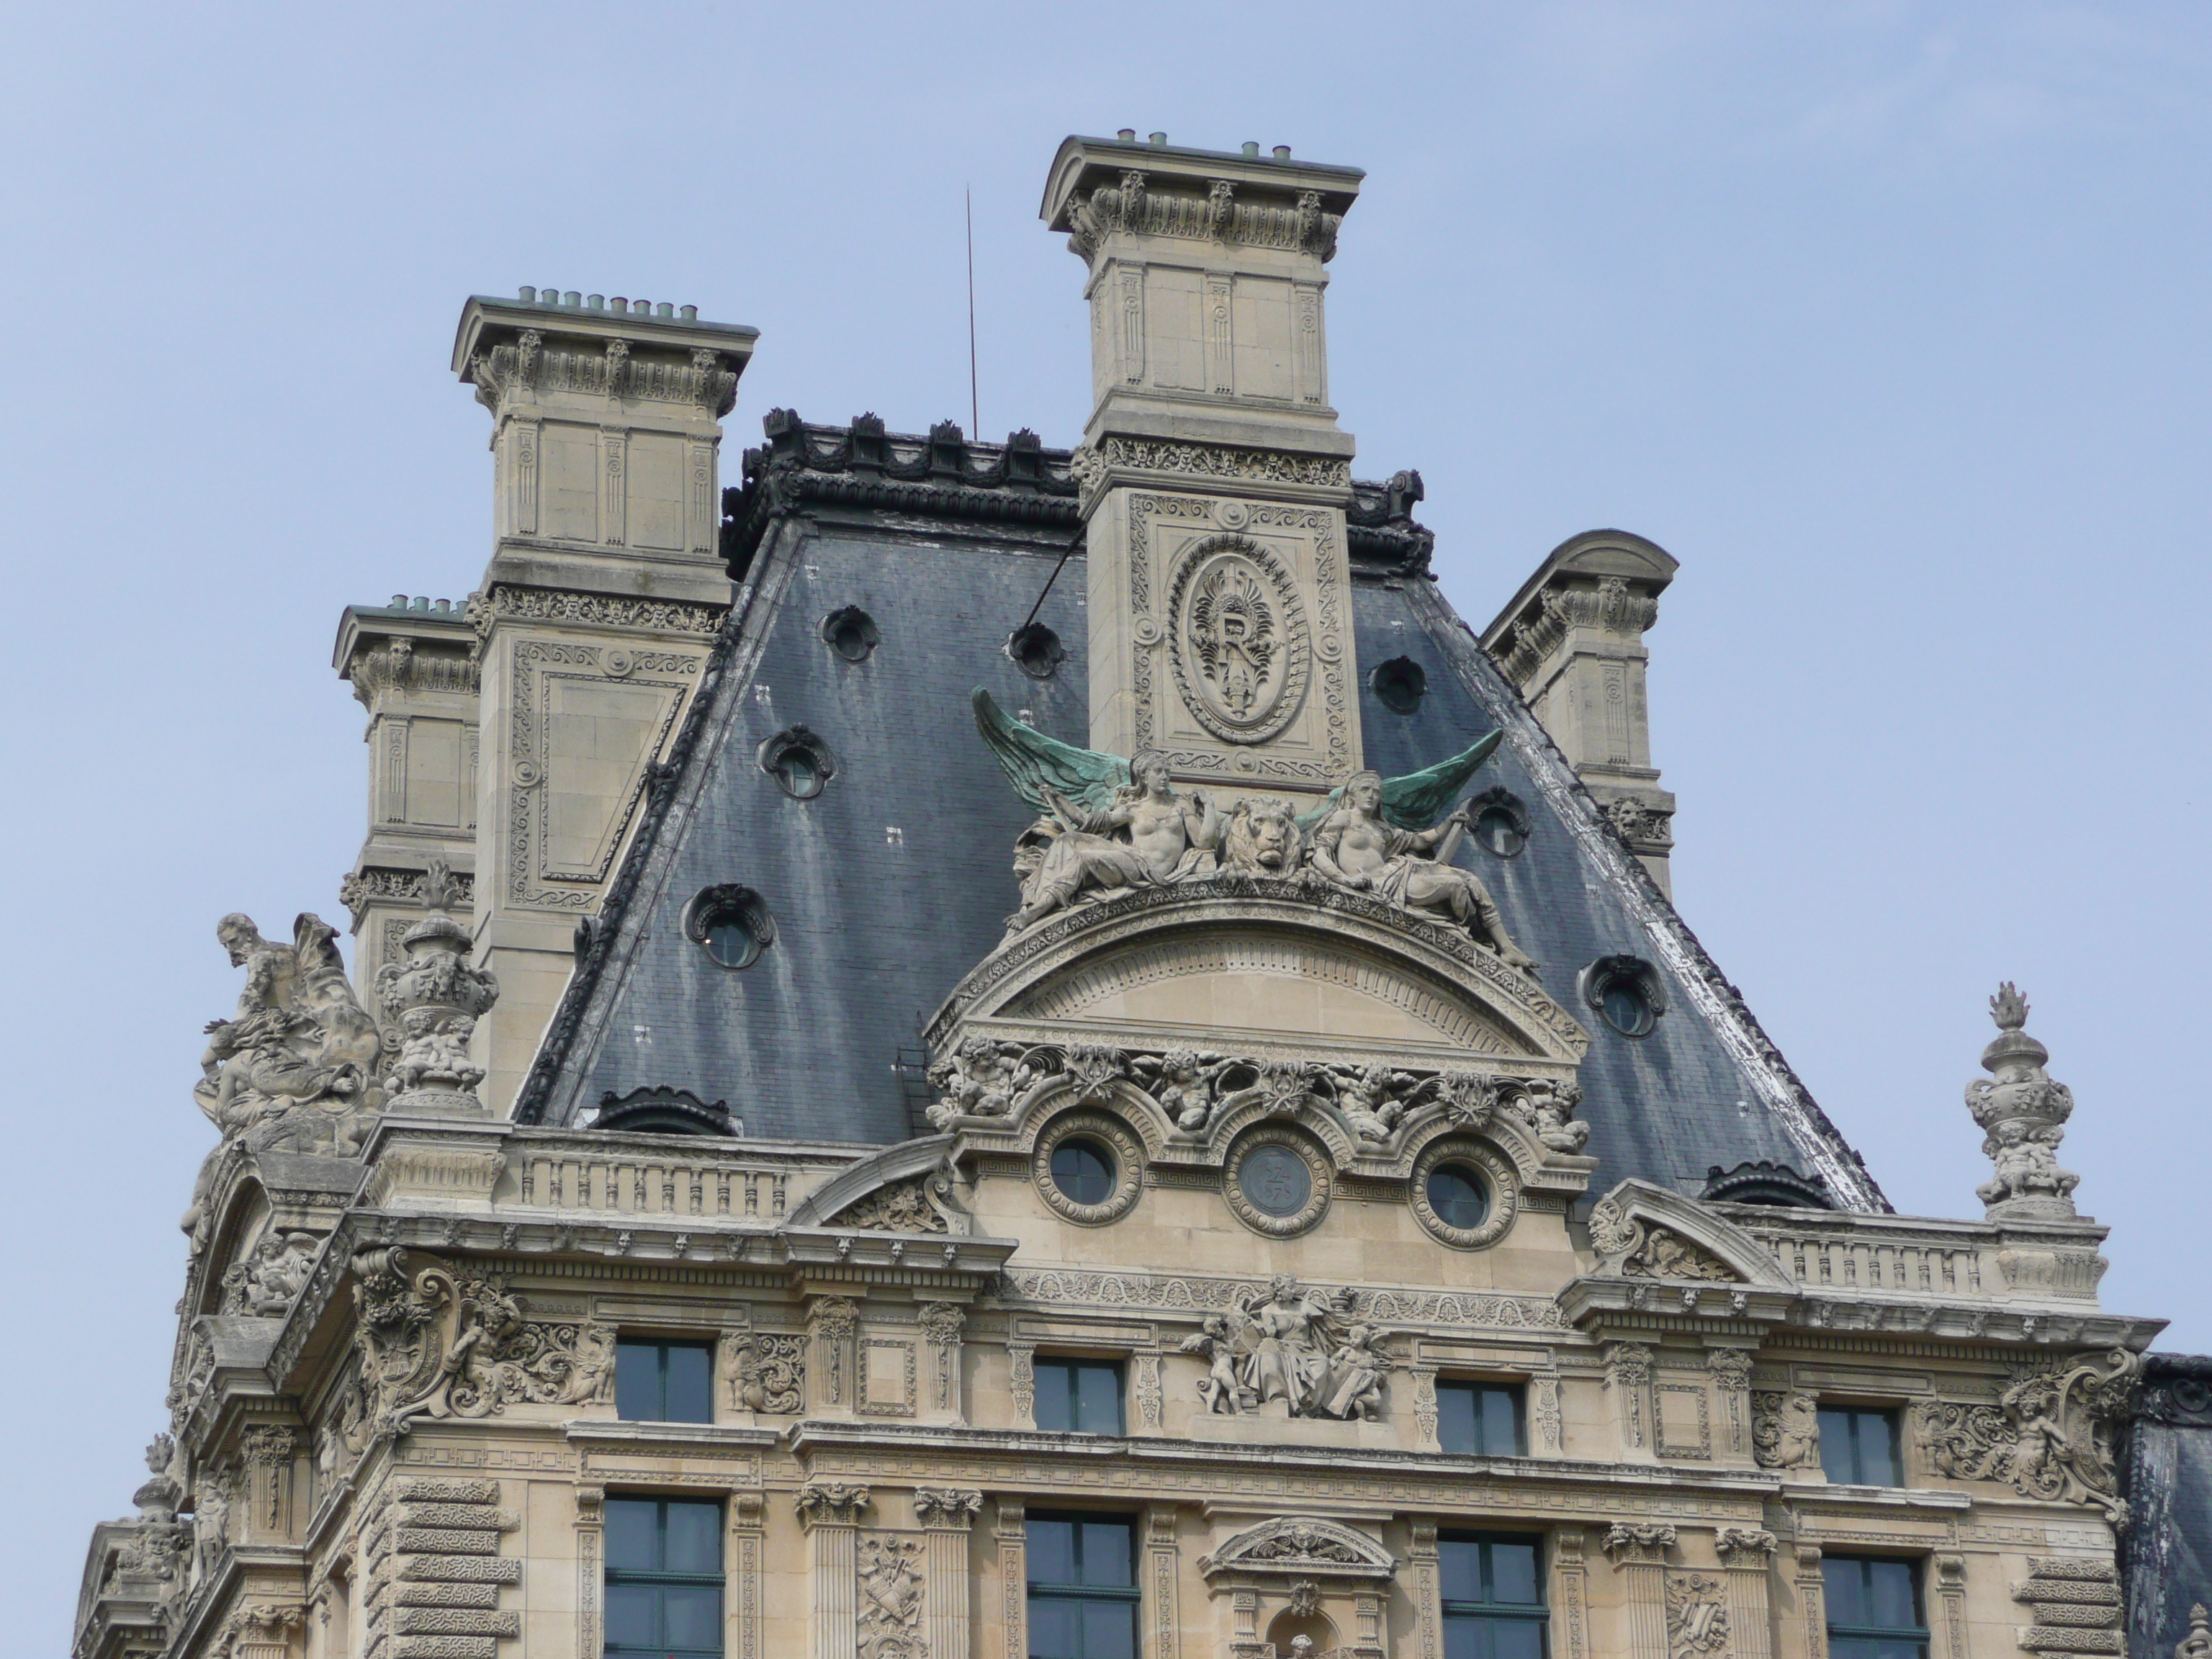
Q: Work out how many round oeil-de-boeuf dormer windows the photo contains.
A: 7